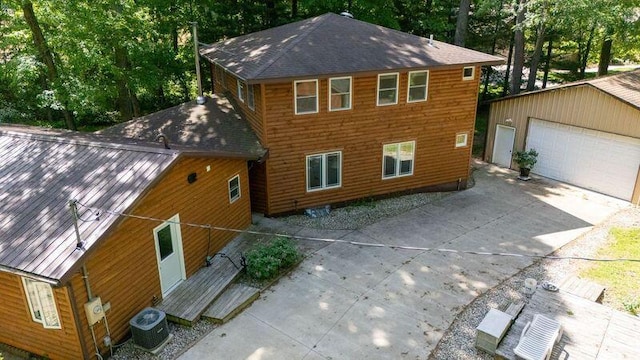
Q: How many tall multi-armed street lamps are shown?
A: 0